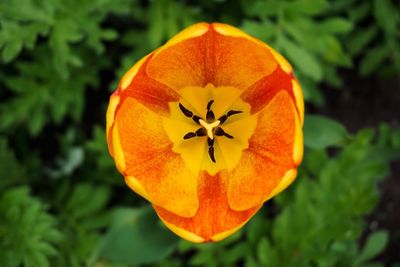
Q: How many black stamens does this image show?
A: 6